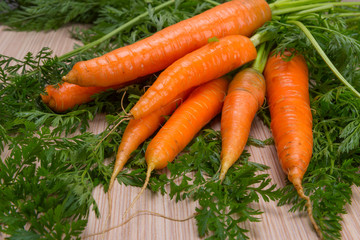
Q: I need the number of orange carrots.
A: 7